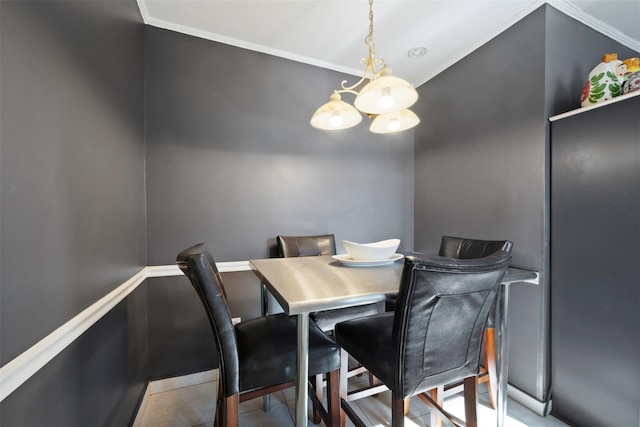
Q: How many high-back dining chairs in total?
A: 4